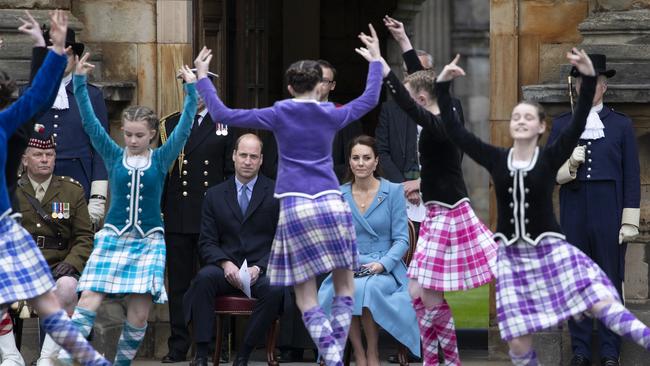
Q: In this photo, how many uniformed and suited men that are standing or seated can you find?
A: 7